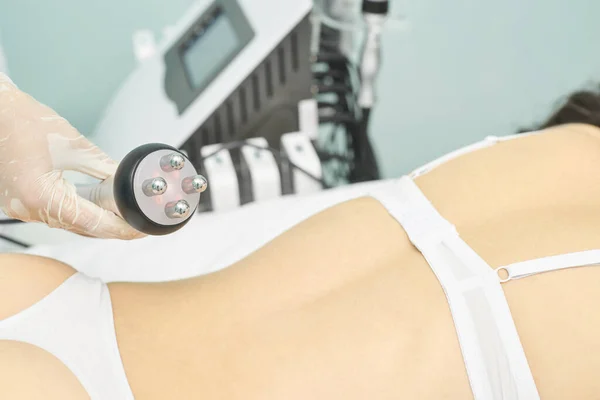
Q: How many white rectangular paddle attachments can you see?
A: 3